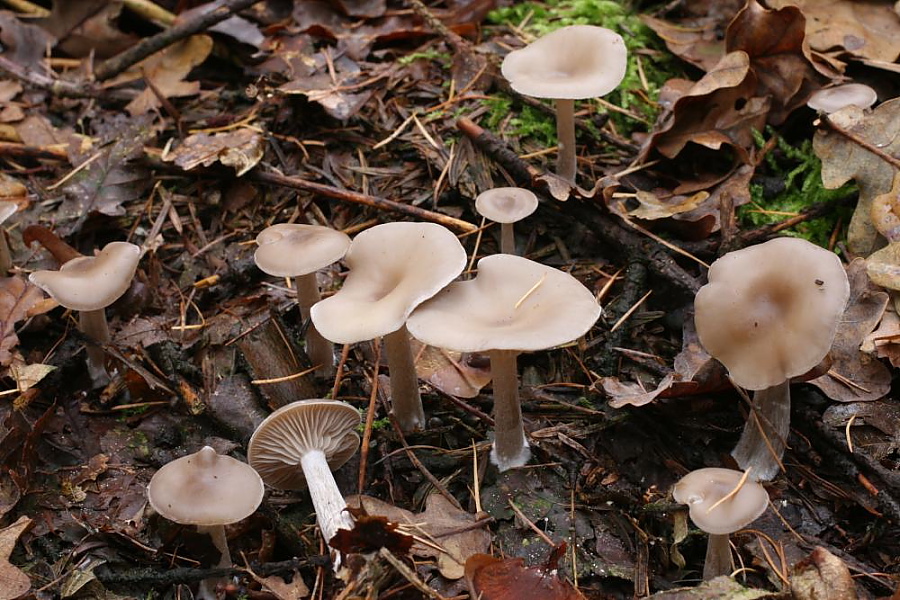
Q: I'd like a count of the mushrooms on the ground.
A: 12